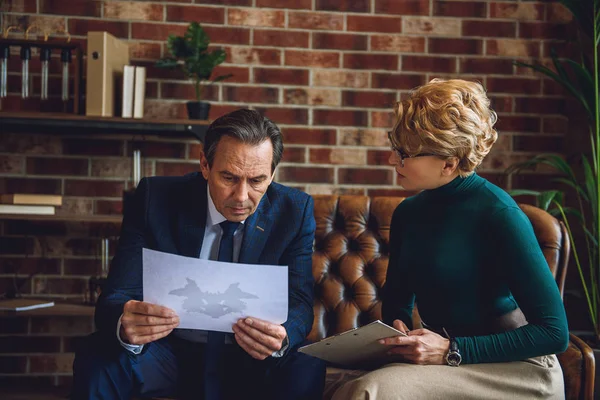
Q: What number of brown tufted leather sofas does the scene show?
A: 1